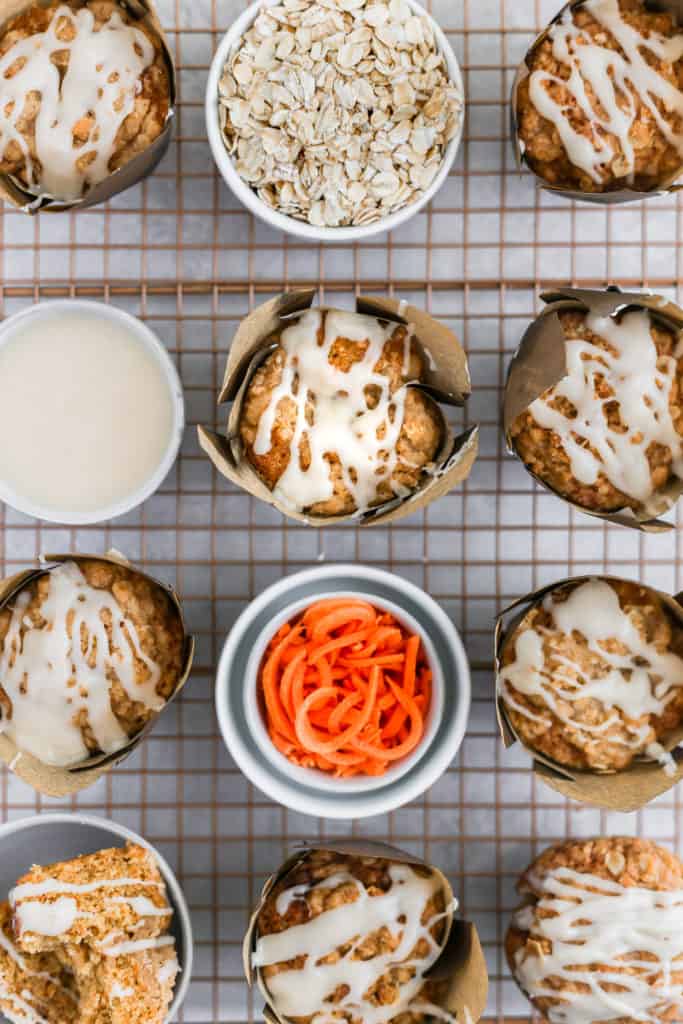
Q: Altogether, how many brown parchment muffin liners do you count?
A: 7